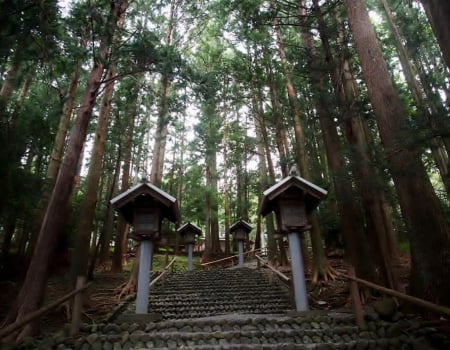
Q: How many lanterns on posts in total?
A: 4